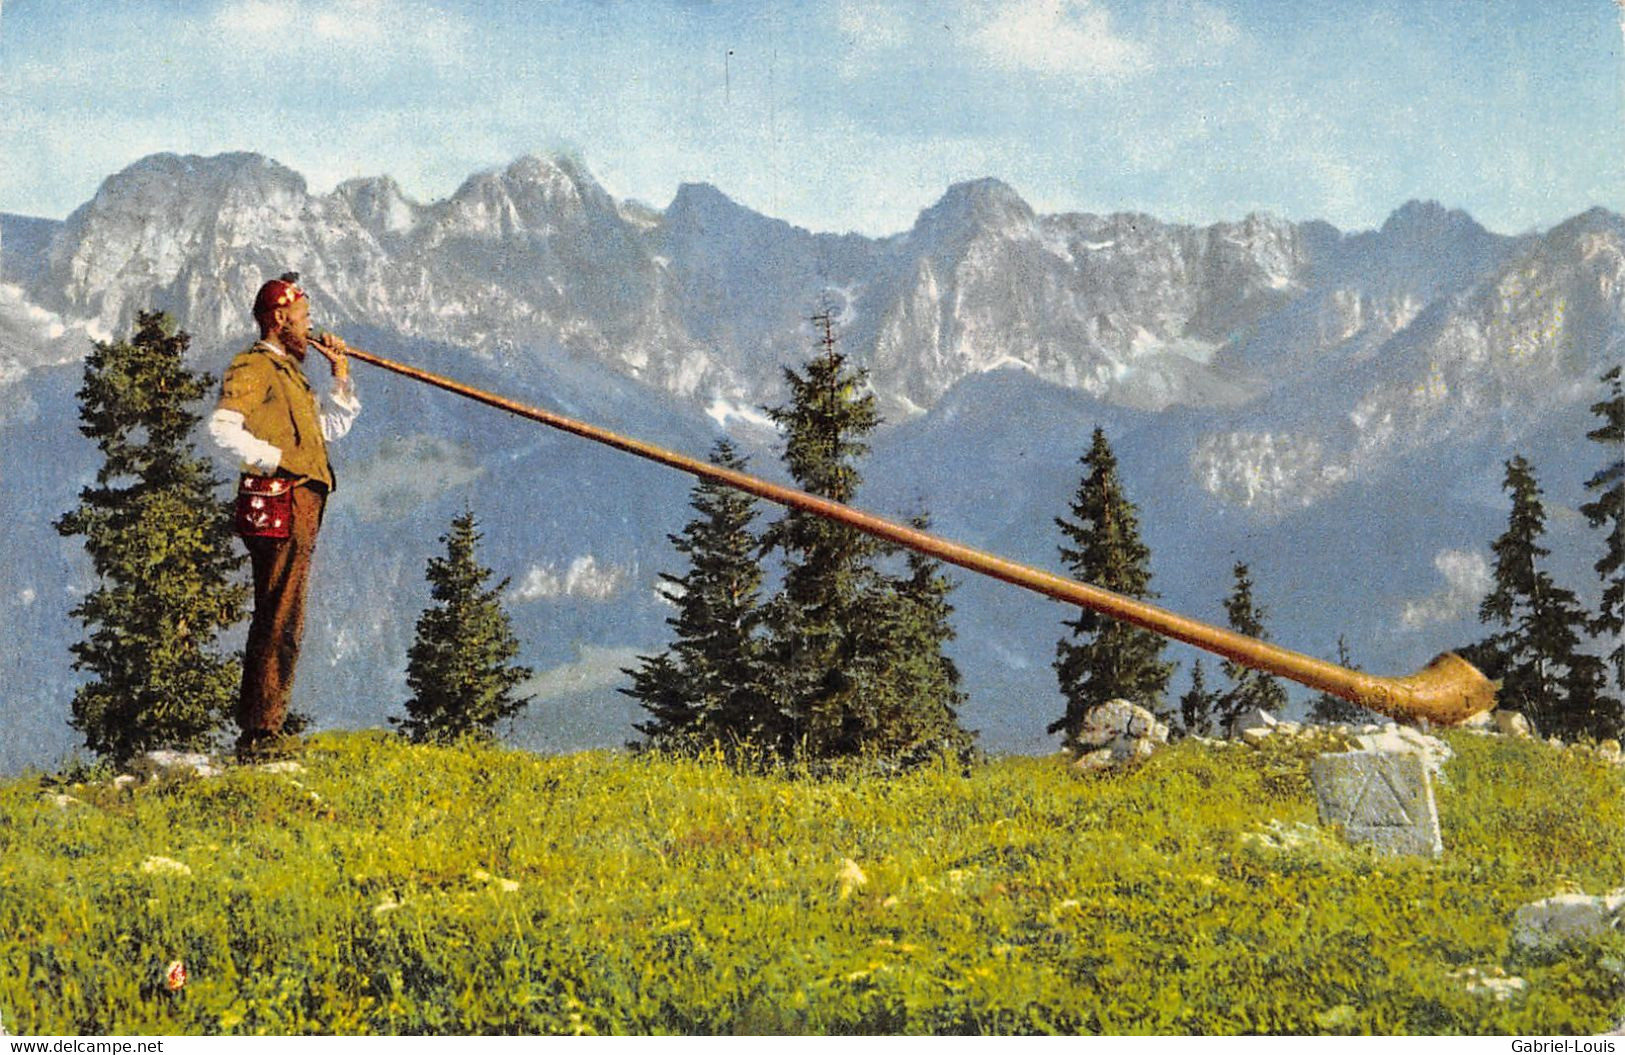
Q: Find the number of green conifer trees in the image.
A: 11